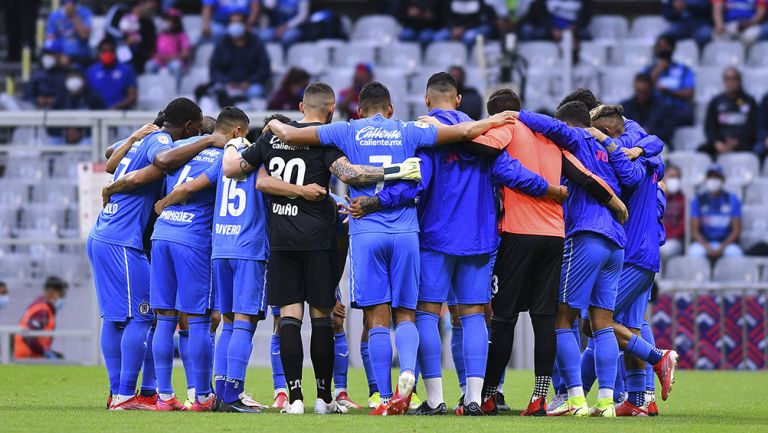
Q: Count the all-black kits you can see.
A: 1